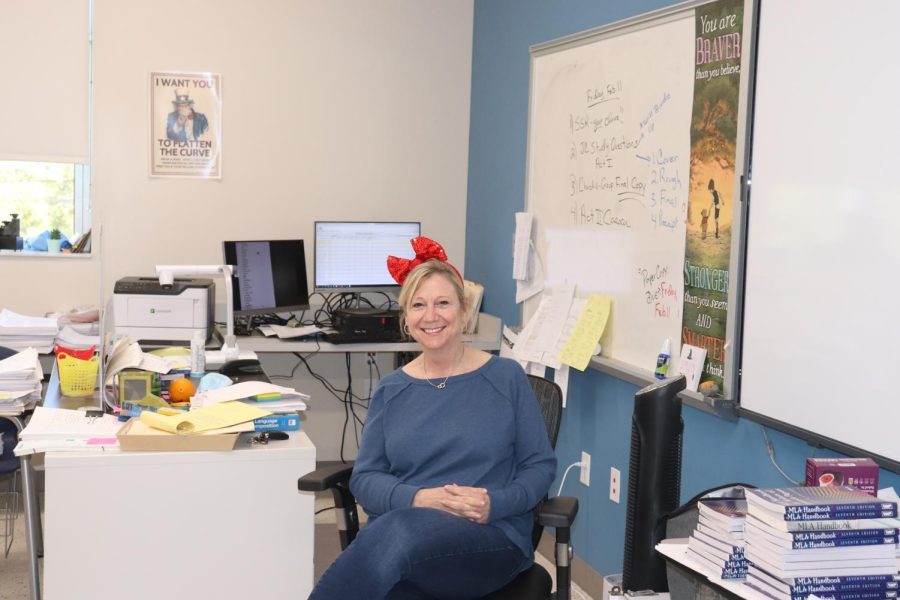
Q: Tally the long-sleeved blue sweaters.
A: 1